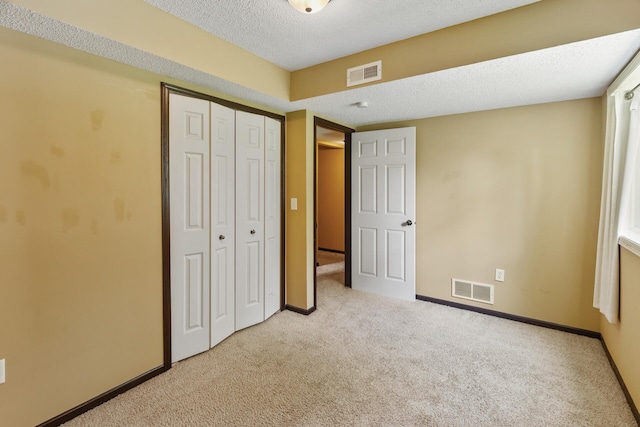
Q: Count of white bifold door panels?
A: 4